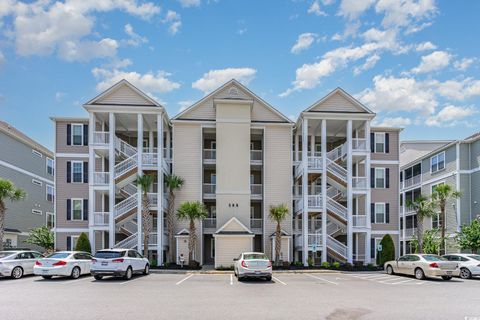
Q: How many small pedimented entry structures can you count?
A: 3